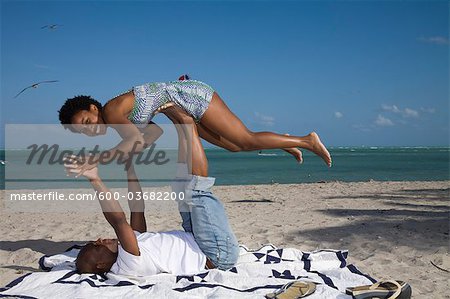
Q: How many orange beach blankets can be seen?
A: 0